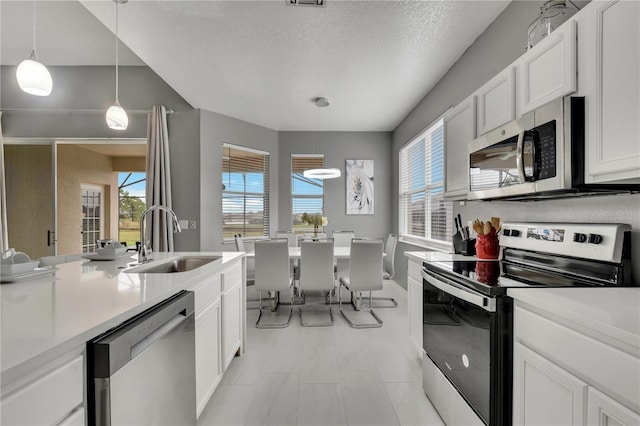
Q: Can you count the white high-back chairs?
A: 8